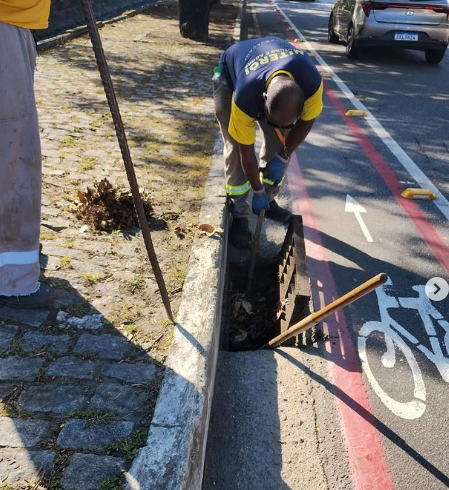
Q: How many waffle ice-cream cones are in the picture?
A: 0